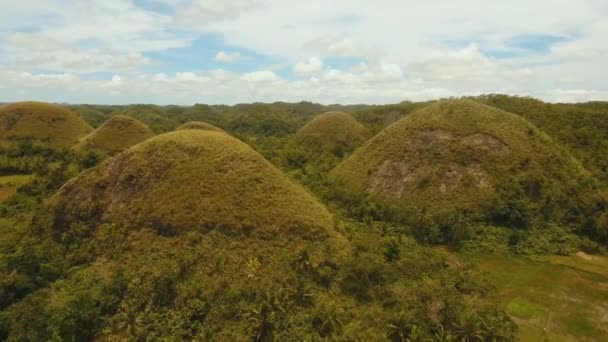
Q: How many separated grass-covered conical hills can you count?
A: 6